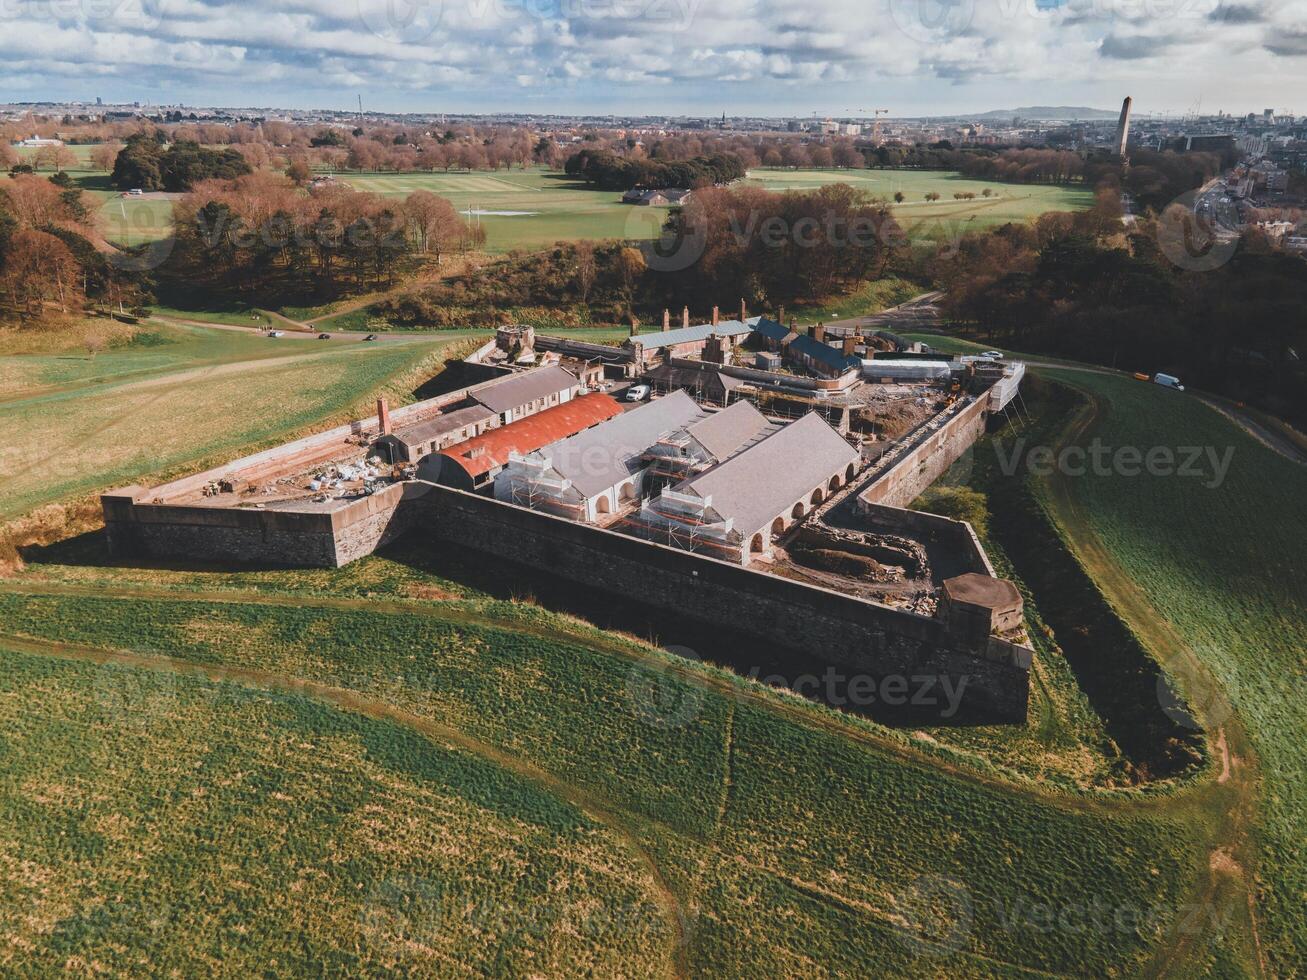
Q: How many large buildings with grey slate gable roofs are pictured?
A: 3